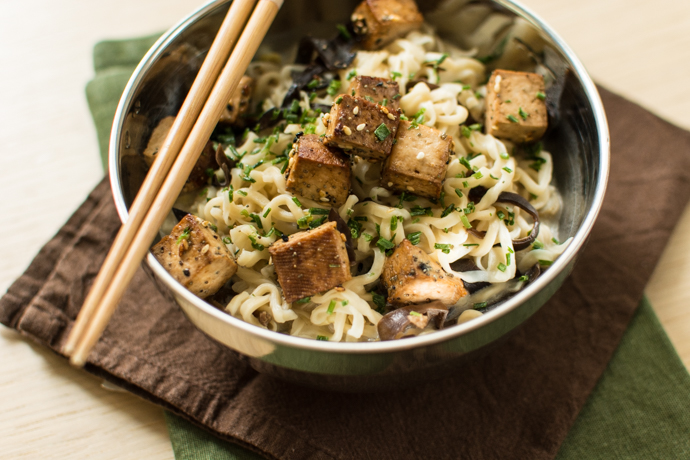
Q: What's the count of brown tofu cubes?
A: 11